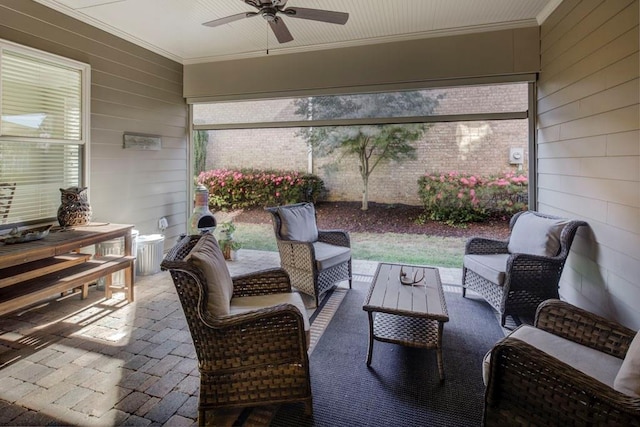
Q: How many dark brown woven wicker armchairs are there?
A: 4